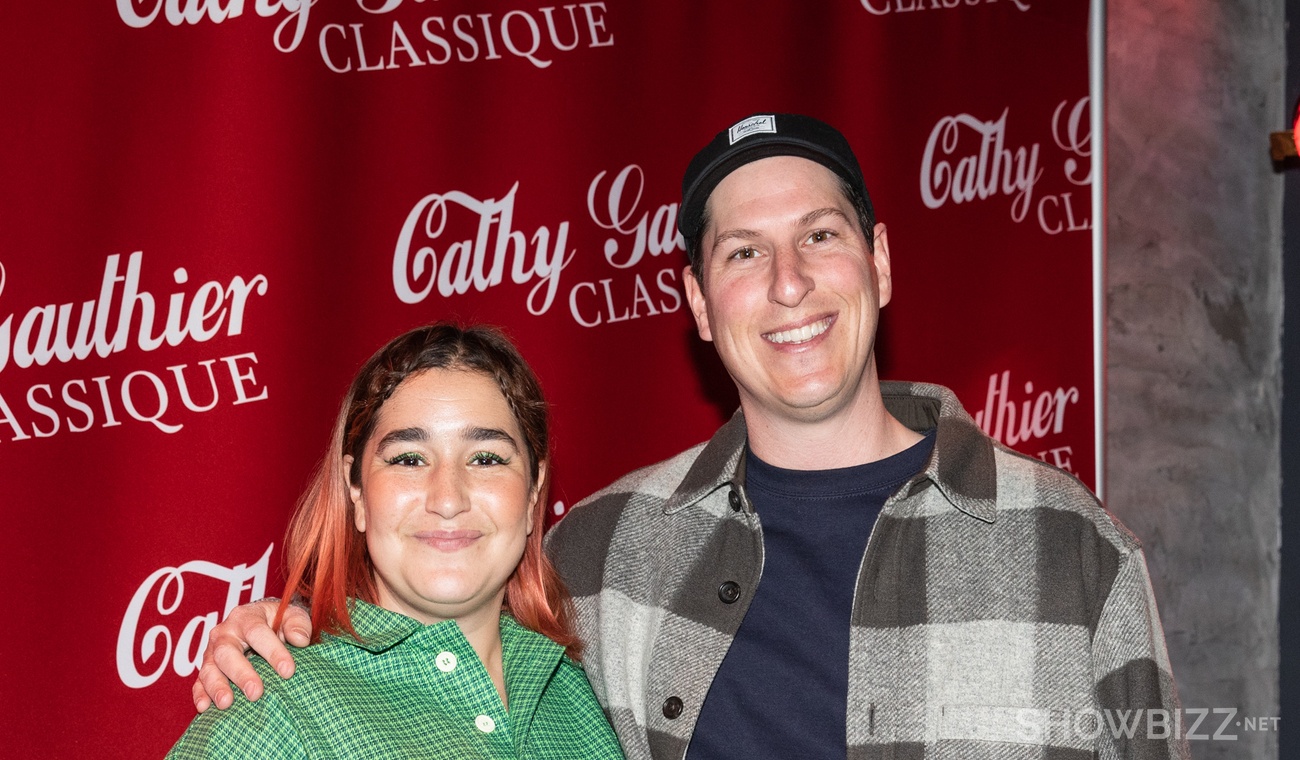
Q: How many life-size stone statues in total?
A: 0